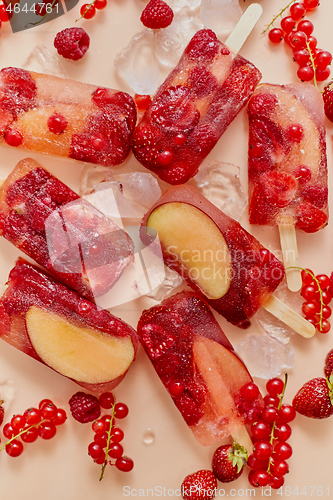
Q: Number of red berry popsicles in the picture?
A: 7